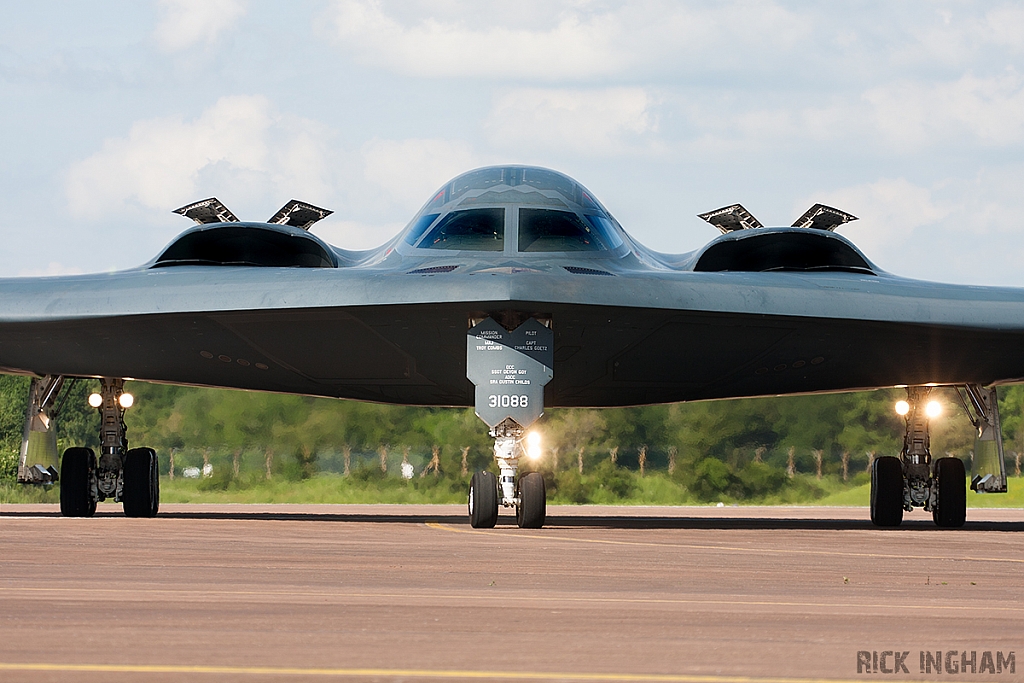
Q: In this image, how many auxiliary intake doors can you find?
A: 4